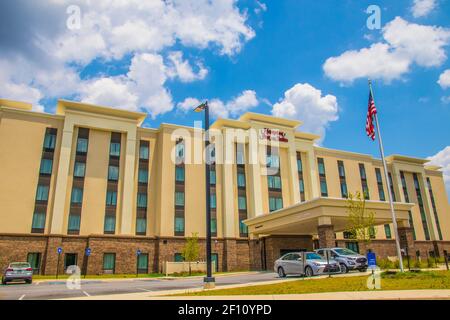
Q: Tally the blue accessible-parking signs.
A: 3